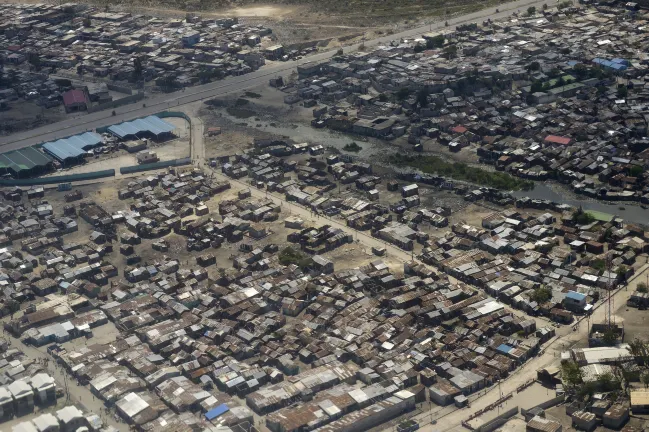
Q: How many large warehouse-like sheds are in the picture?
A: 3